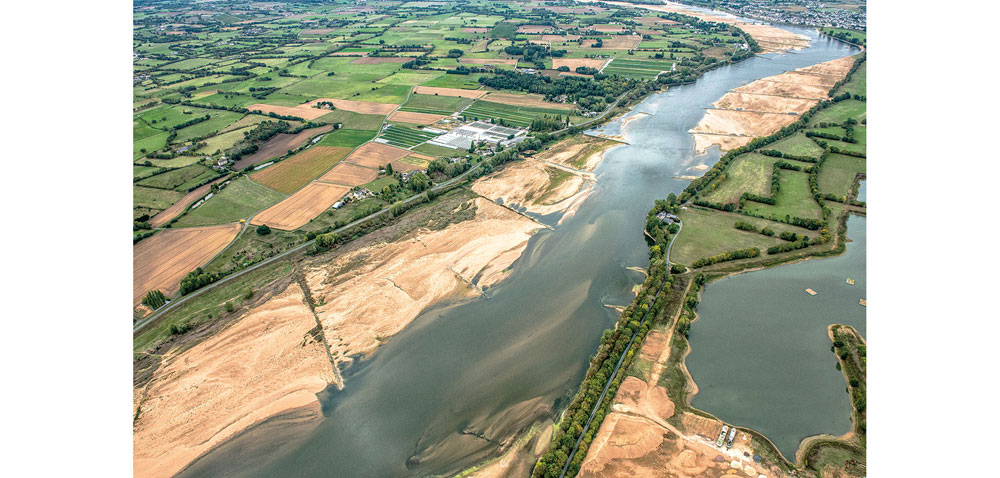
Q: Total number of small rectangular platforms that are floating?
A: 3